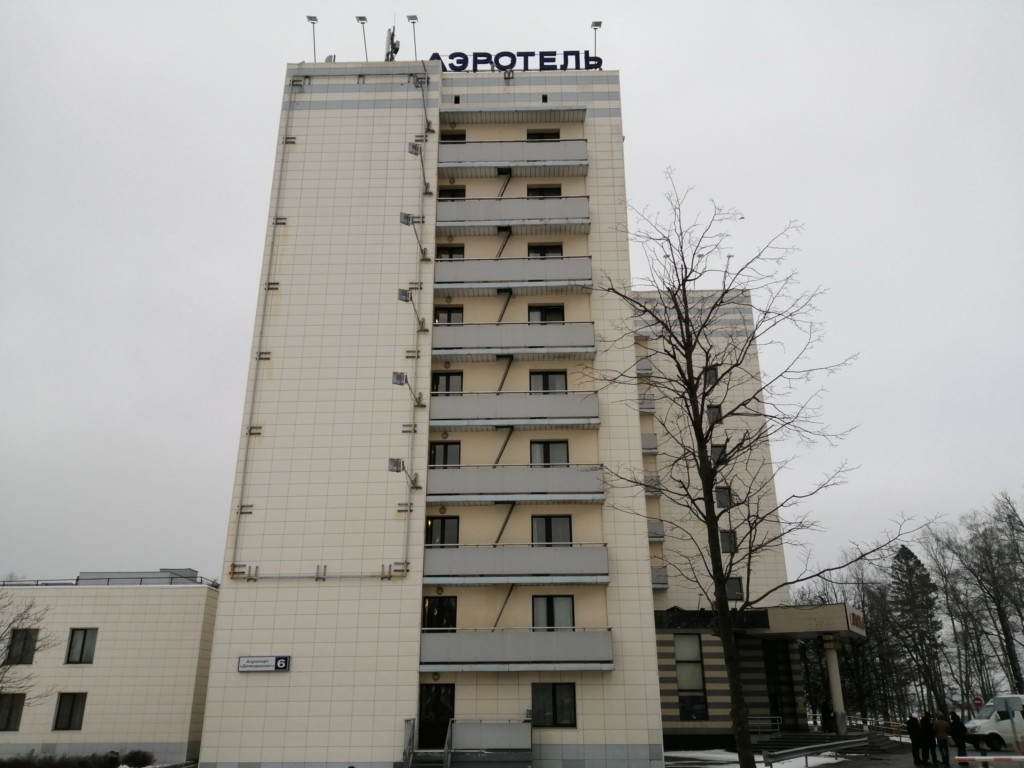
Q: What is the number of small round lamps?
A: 9